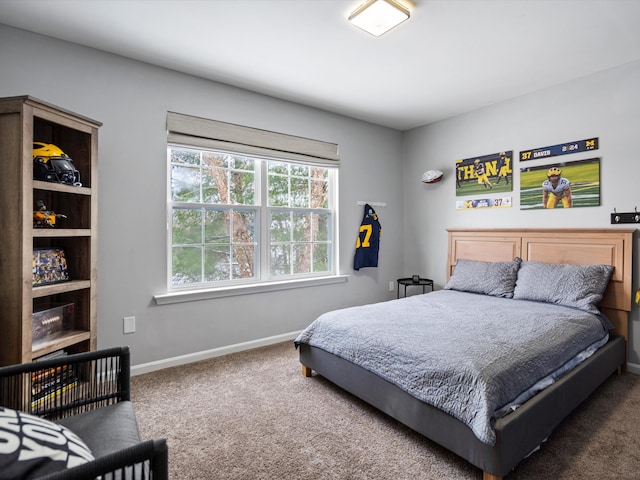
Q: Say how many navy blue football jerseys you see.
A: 1